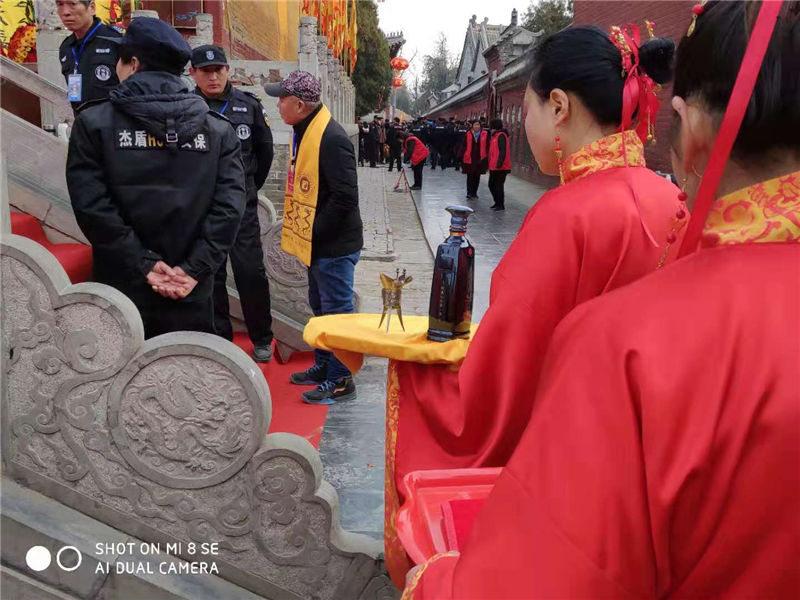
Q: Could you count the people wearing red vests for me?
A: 3